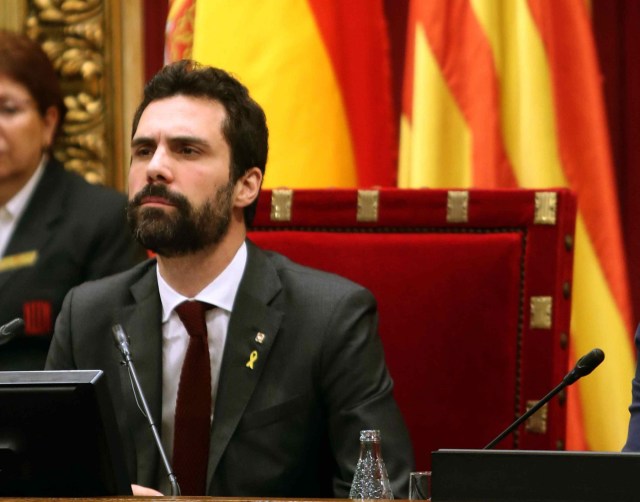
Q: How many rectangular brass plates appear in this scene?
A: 6